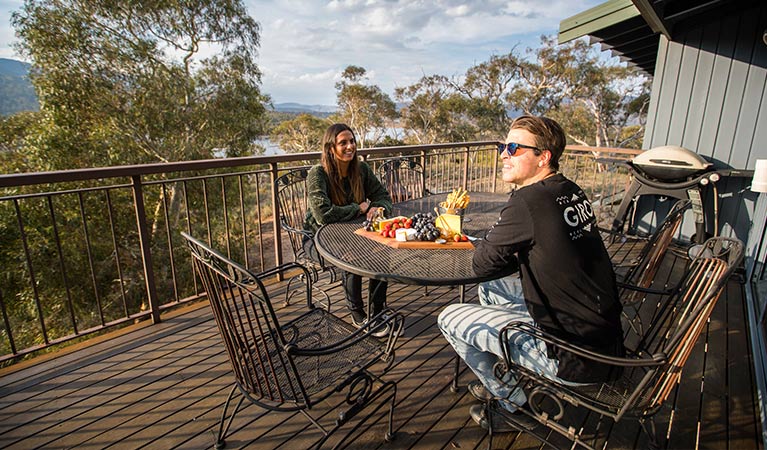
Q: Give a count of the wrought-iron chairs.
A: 5